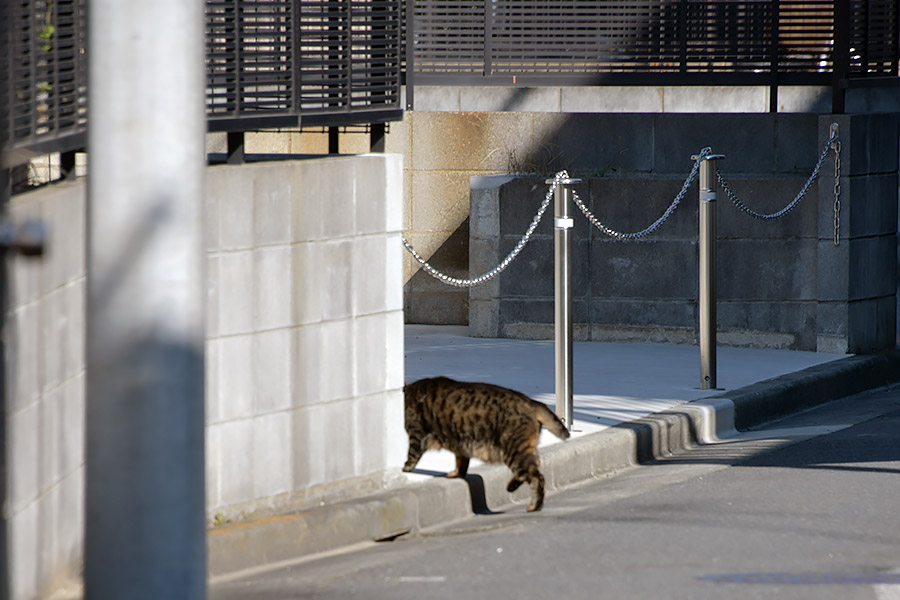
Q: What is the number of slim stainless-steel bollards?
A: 2